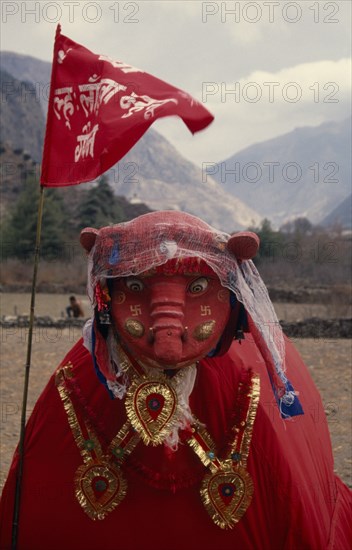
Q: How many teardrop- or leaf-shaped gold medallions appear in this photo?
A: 3